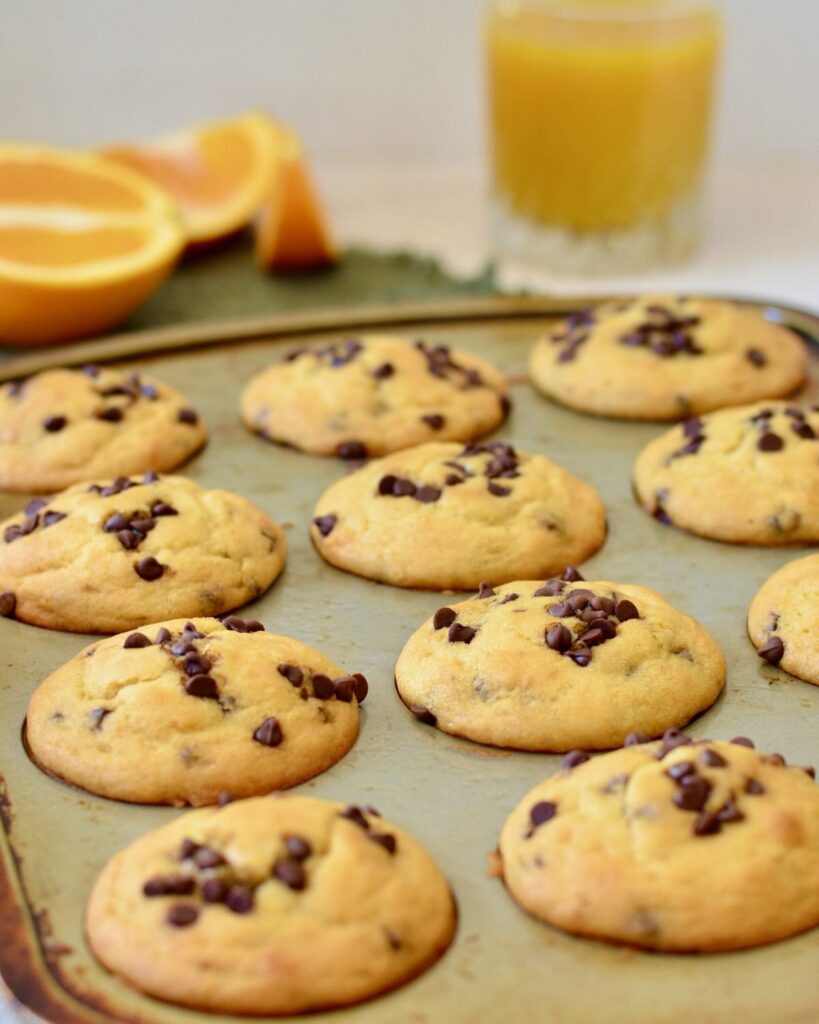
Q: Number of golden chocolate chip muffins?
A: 11